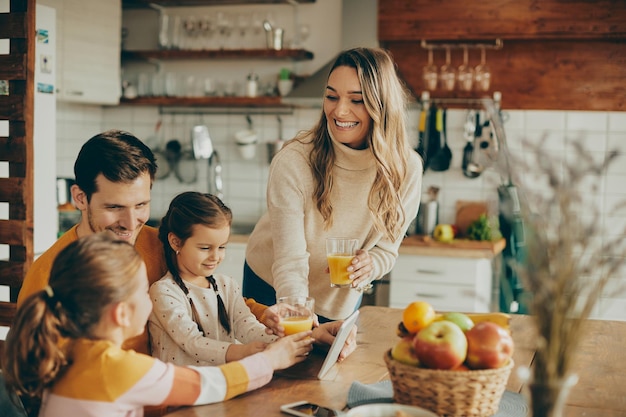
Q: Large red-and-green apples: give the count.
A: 2